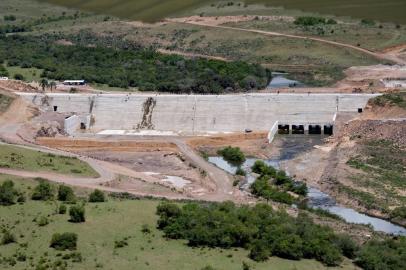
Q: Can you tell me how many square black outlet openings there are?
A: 4